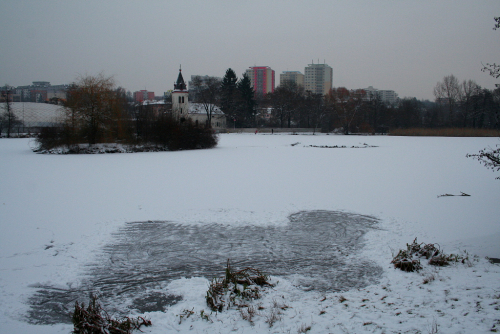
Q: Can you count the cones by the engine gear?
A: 0